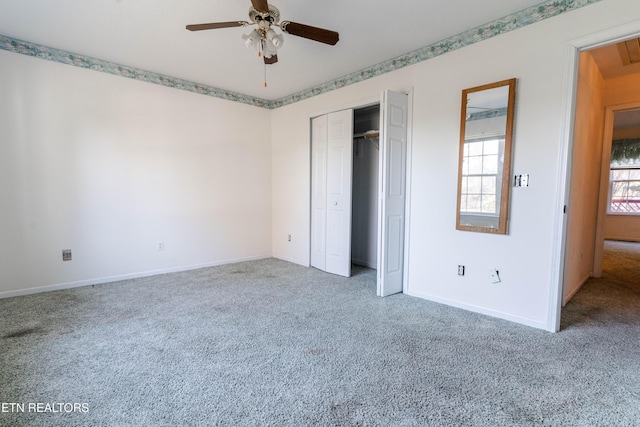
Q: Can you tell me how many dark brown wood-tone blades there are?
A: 4